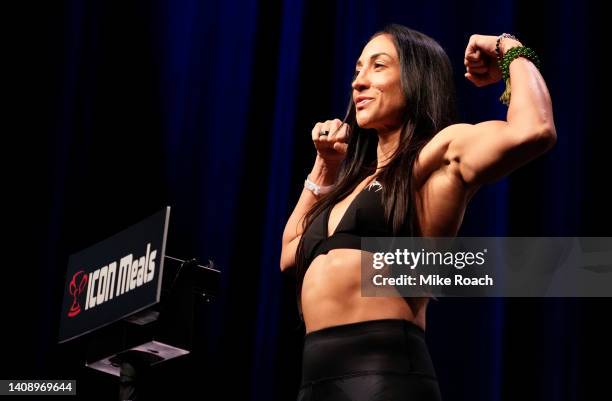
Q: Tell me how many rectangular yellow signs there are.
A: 0